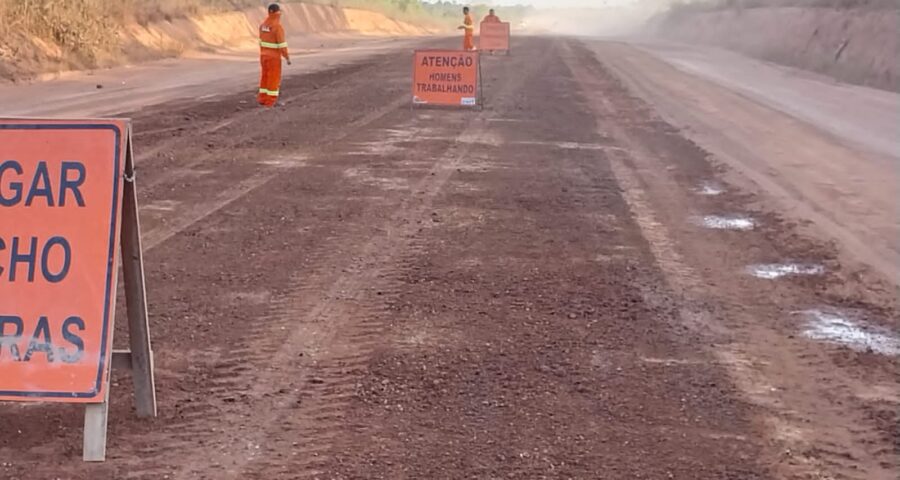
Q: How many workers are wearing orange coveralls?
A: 3